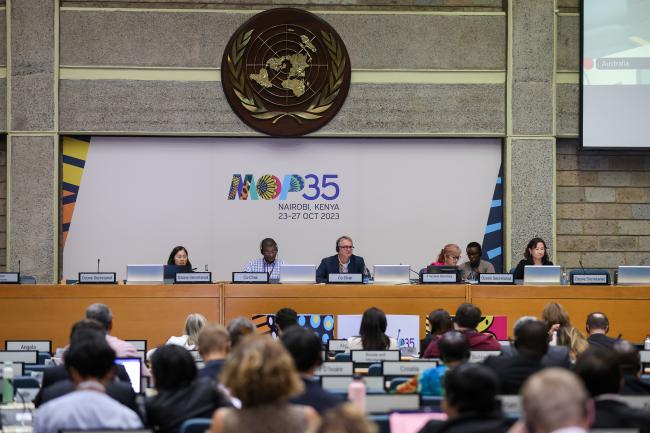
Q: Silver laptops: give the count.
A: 5